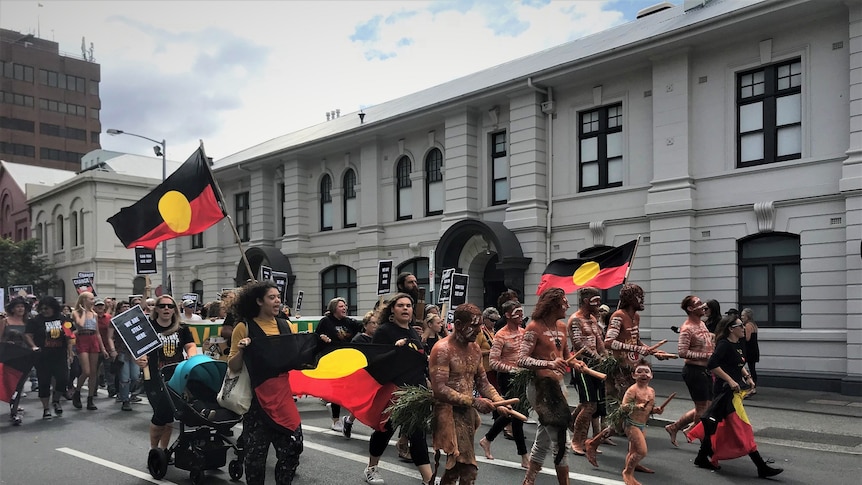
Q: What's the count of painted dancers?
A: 7